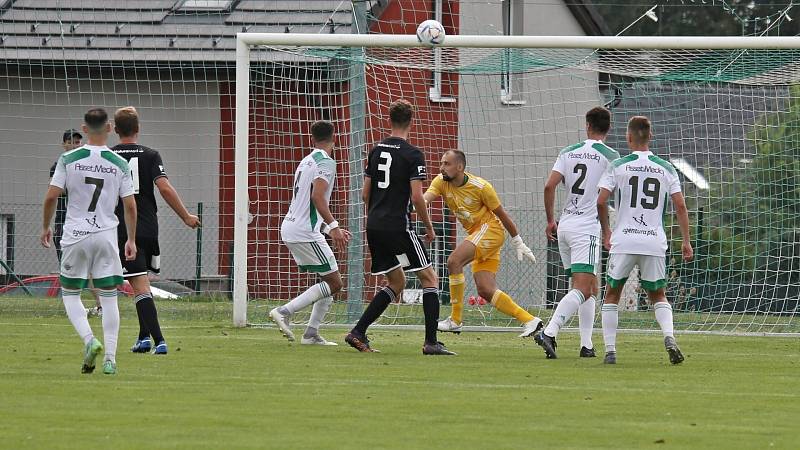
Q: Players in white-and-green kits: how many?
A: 4